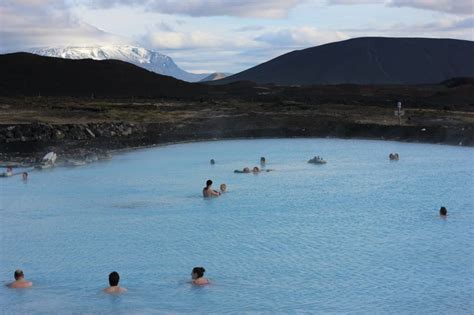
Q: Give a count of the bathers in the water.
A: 14